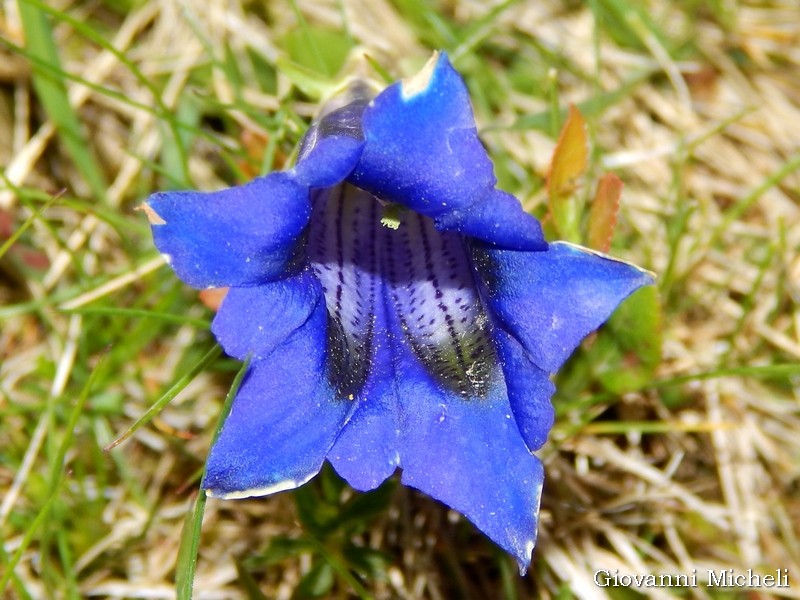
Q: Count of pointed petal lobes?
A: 5